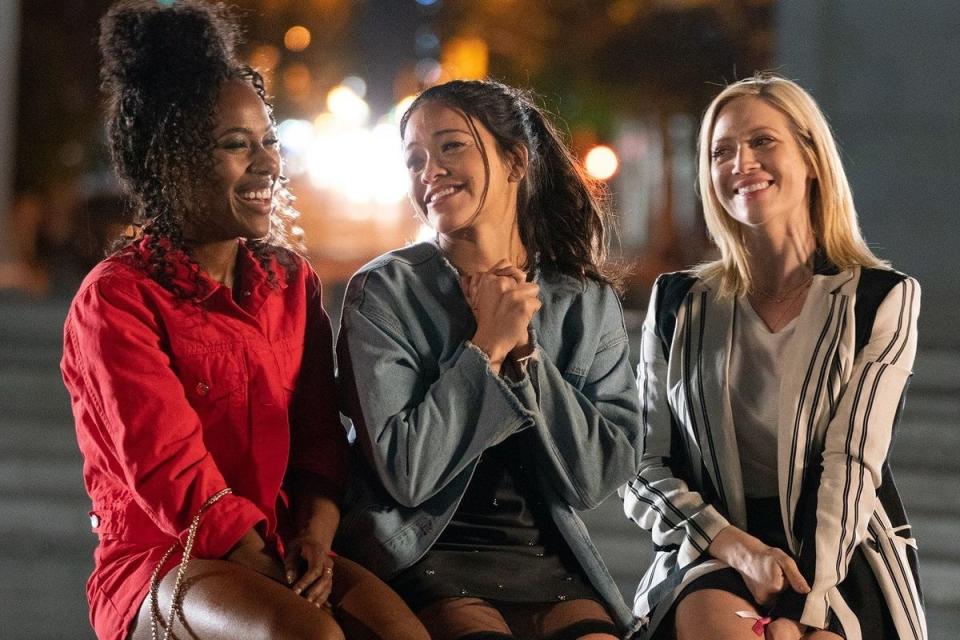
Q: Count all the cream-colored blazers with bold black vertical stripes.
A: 1